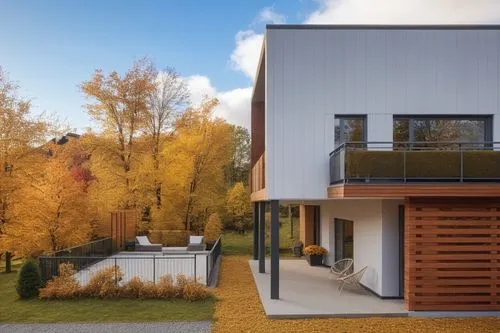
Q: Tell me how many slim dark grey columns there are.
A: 3